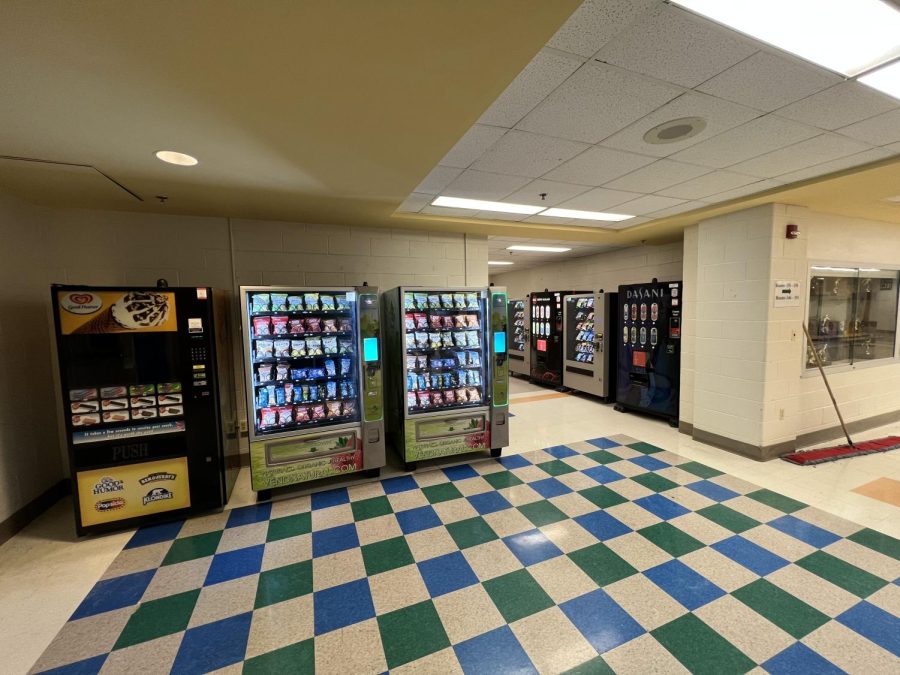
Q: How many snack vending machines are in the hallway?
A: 4